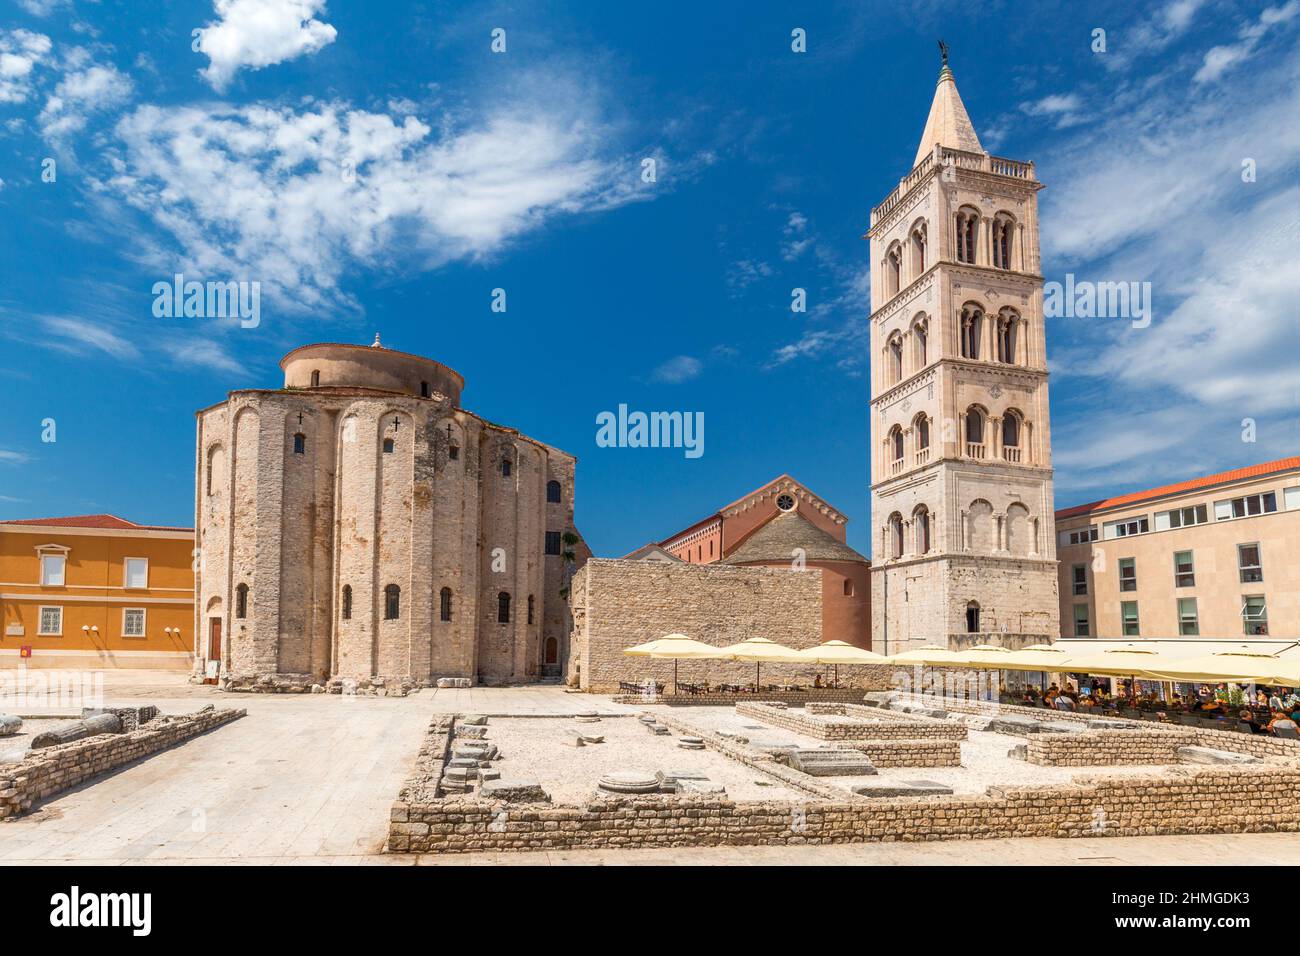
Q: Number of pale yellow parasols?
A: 8